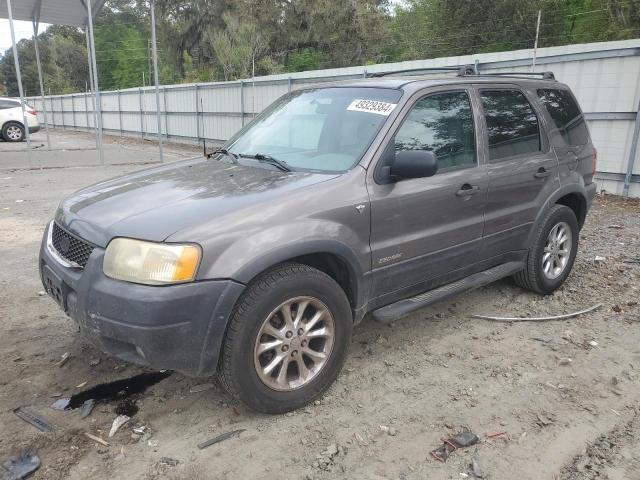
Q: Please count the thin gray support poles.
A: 5